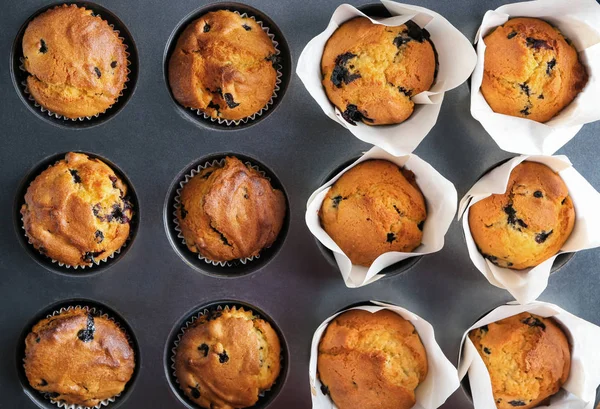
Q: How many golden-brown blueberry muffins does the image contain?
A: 12